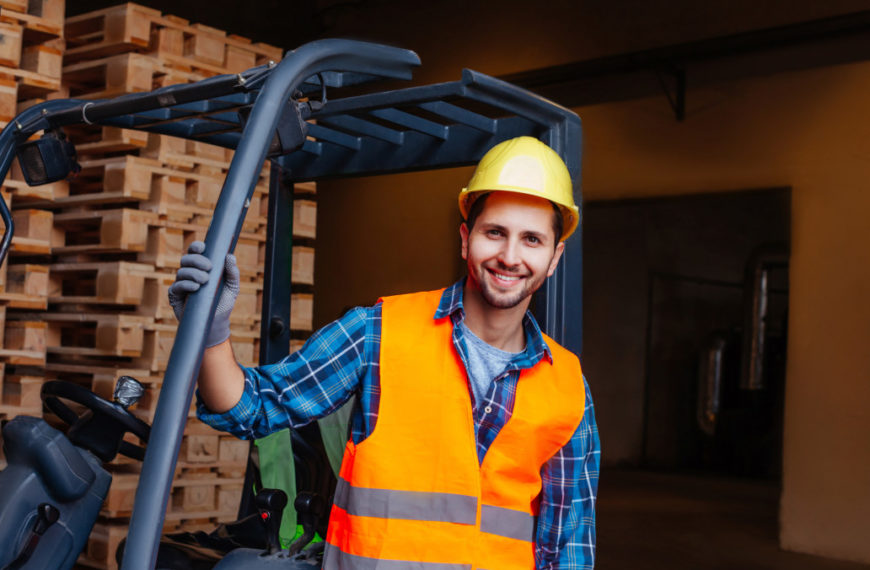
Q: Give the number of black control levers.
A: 3